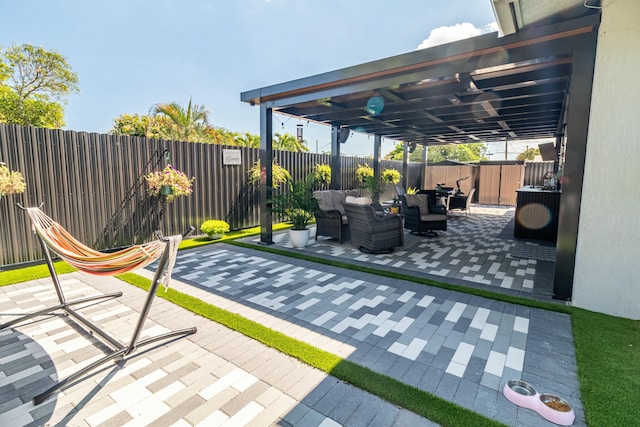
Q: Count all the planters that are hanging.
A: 6